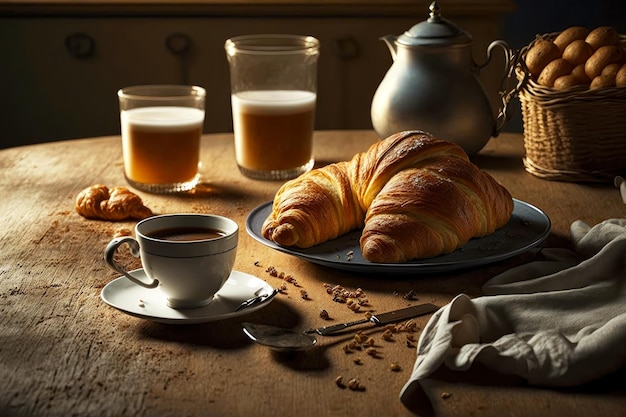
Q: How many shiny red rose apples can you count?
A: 0